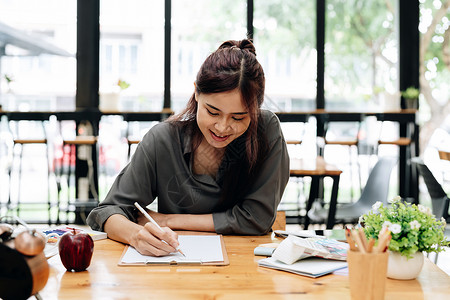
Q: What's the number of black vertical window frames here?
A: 5